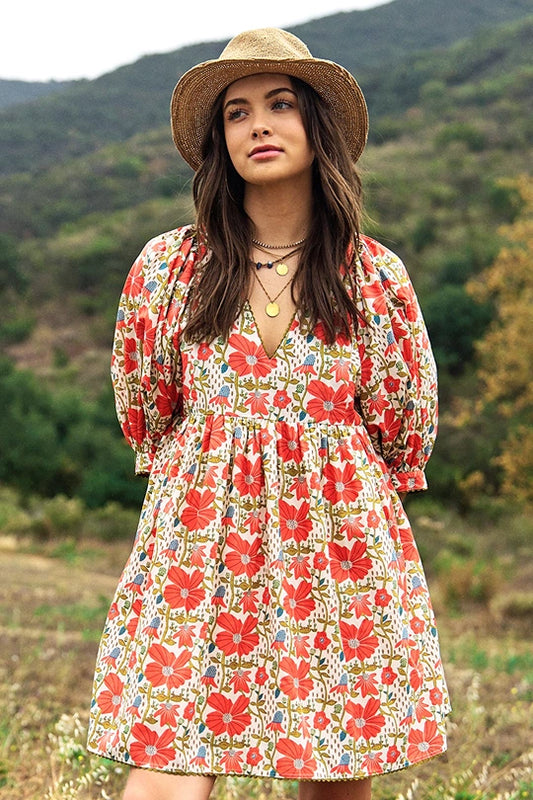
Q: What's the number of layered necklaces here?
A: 4